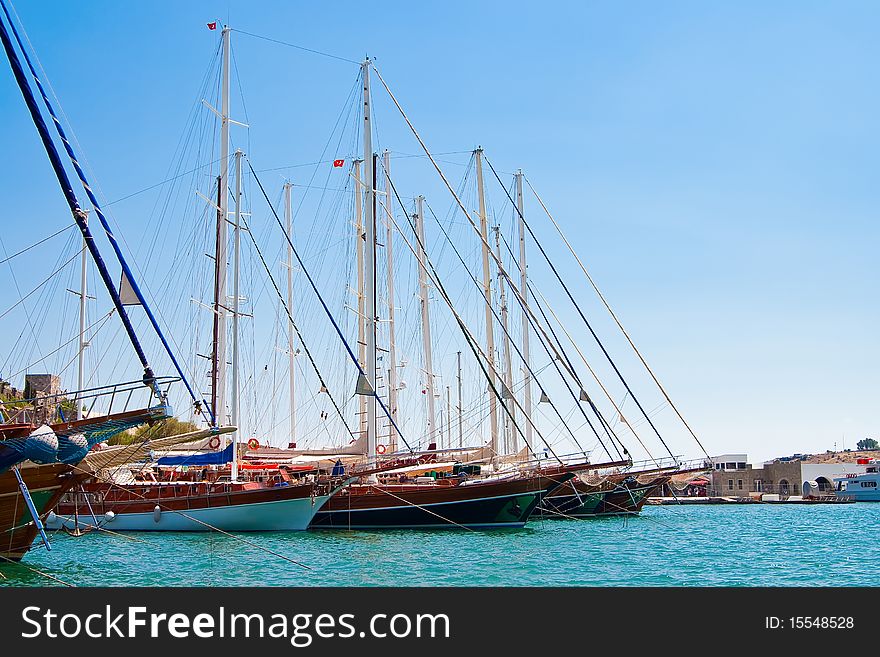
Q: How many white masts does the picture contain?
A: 11